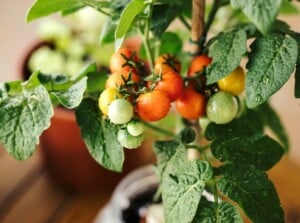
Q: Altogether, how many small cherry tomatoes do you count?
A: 13